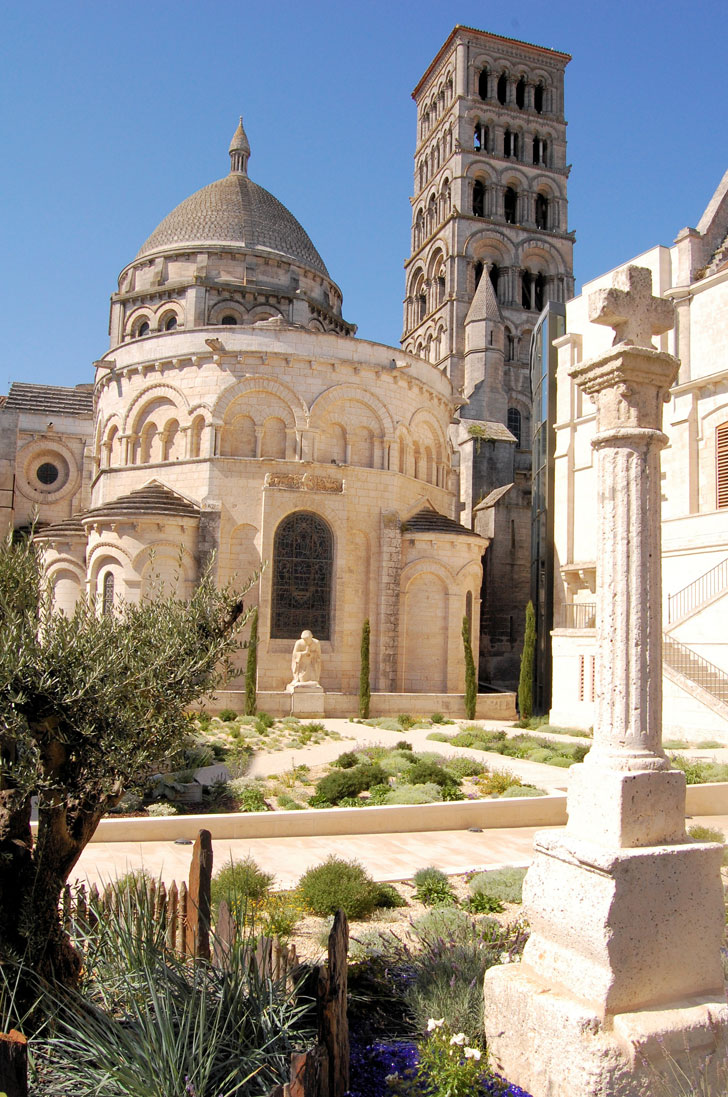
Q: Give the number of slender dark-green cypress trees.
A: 4